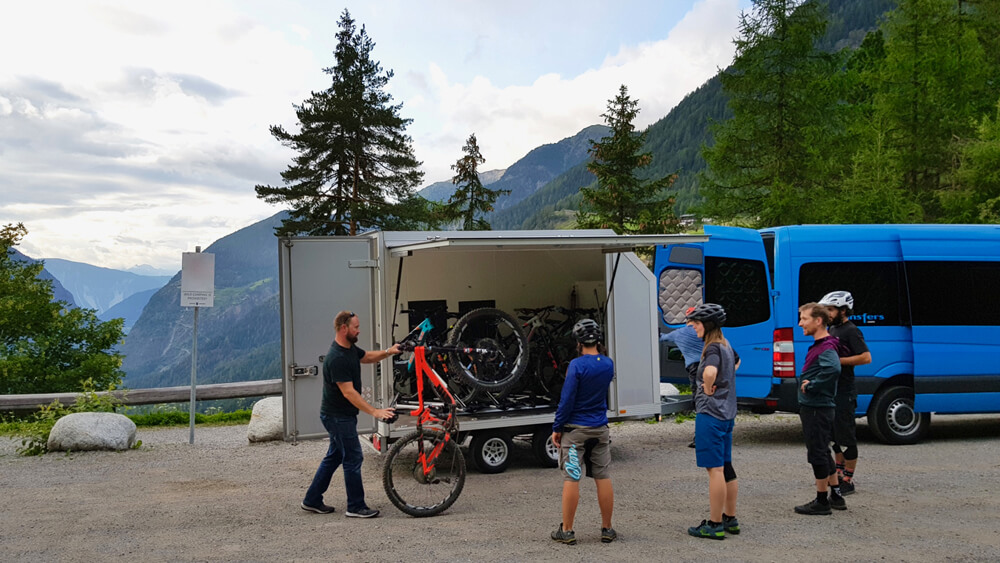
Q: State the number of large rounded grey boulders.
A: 2